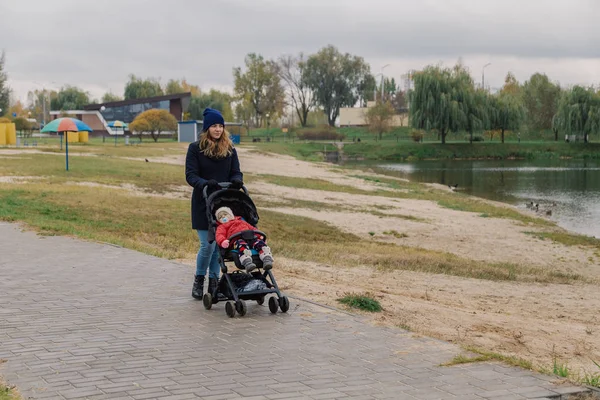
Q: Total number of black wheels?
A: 6